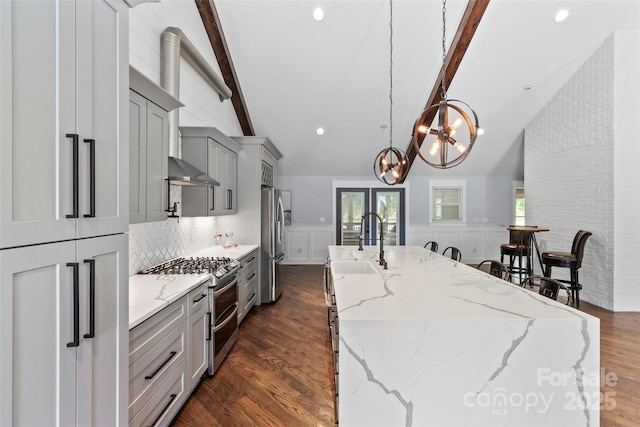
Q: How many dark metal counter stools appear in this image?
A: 4